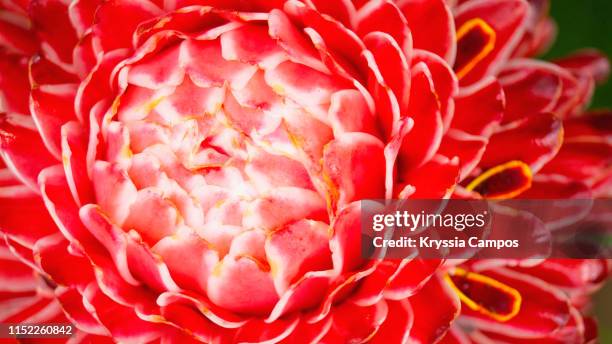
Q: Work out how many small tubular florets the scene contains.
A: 3